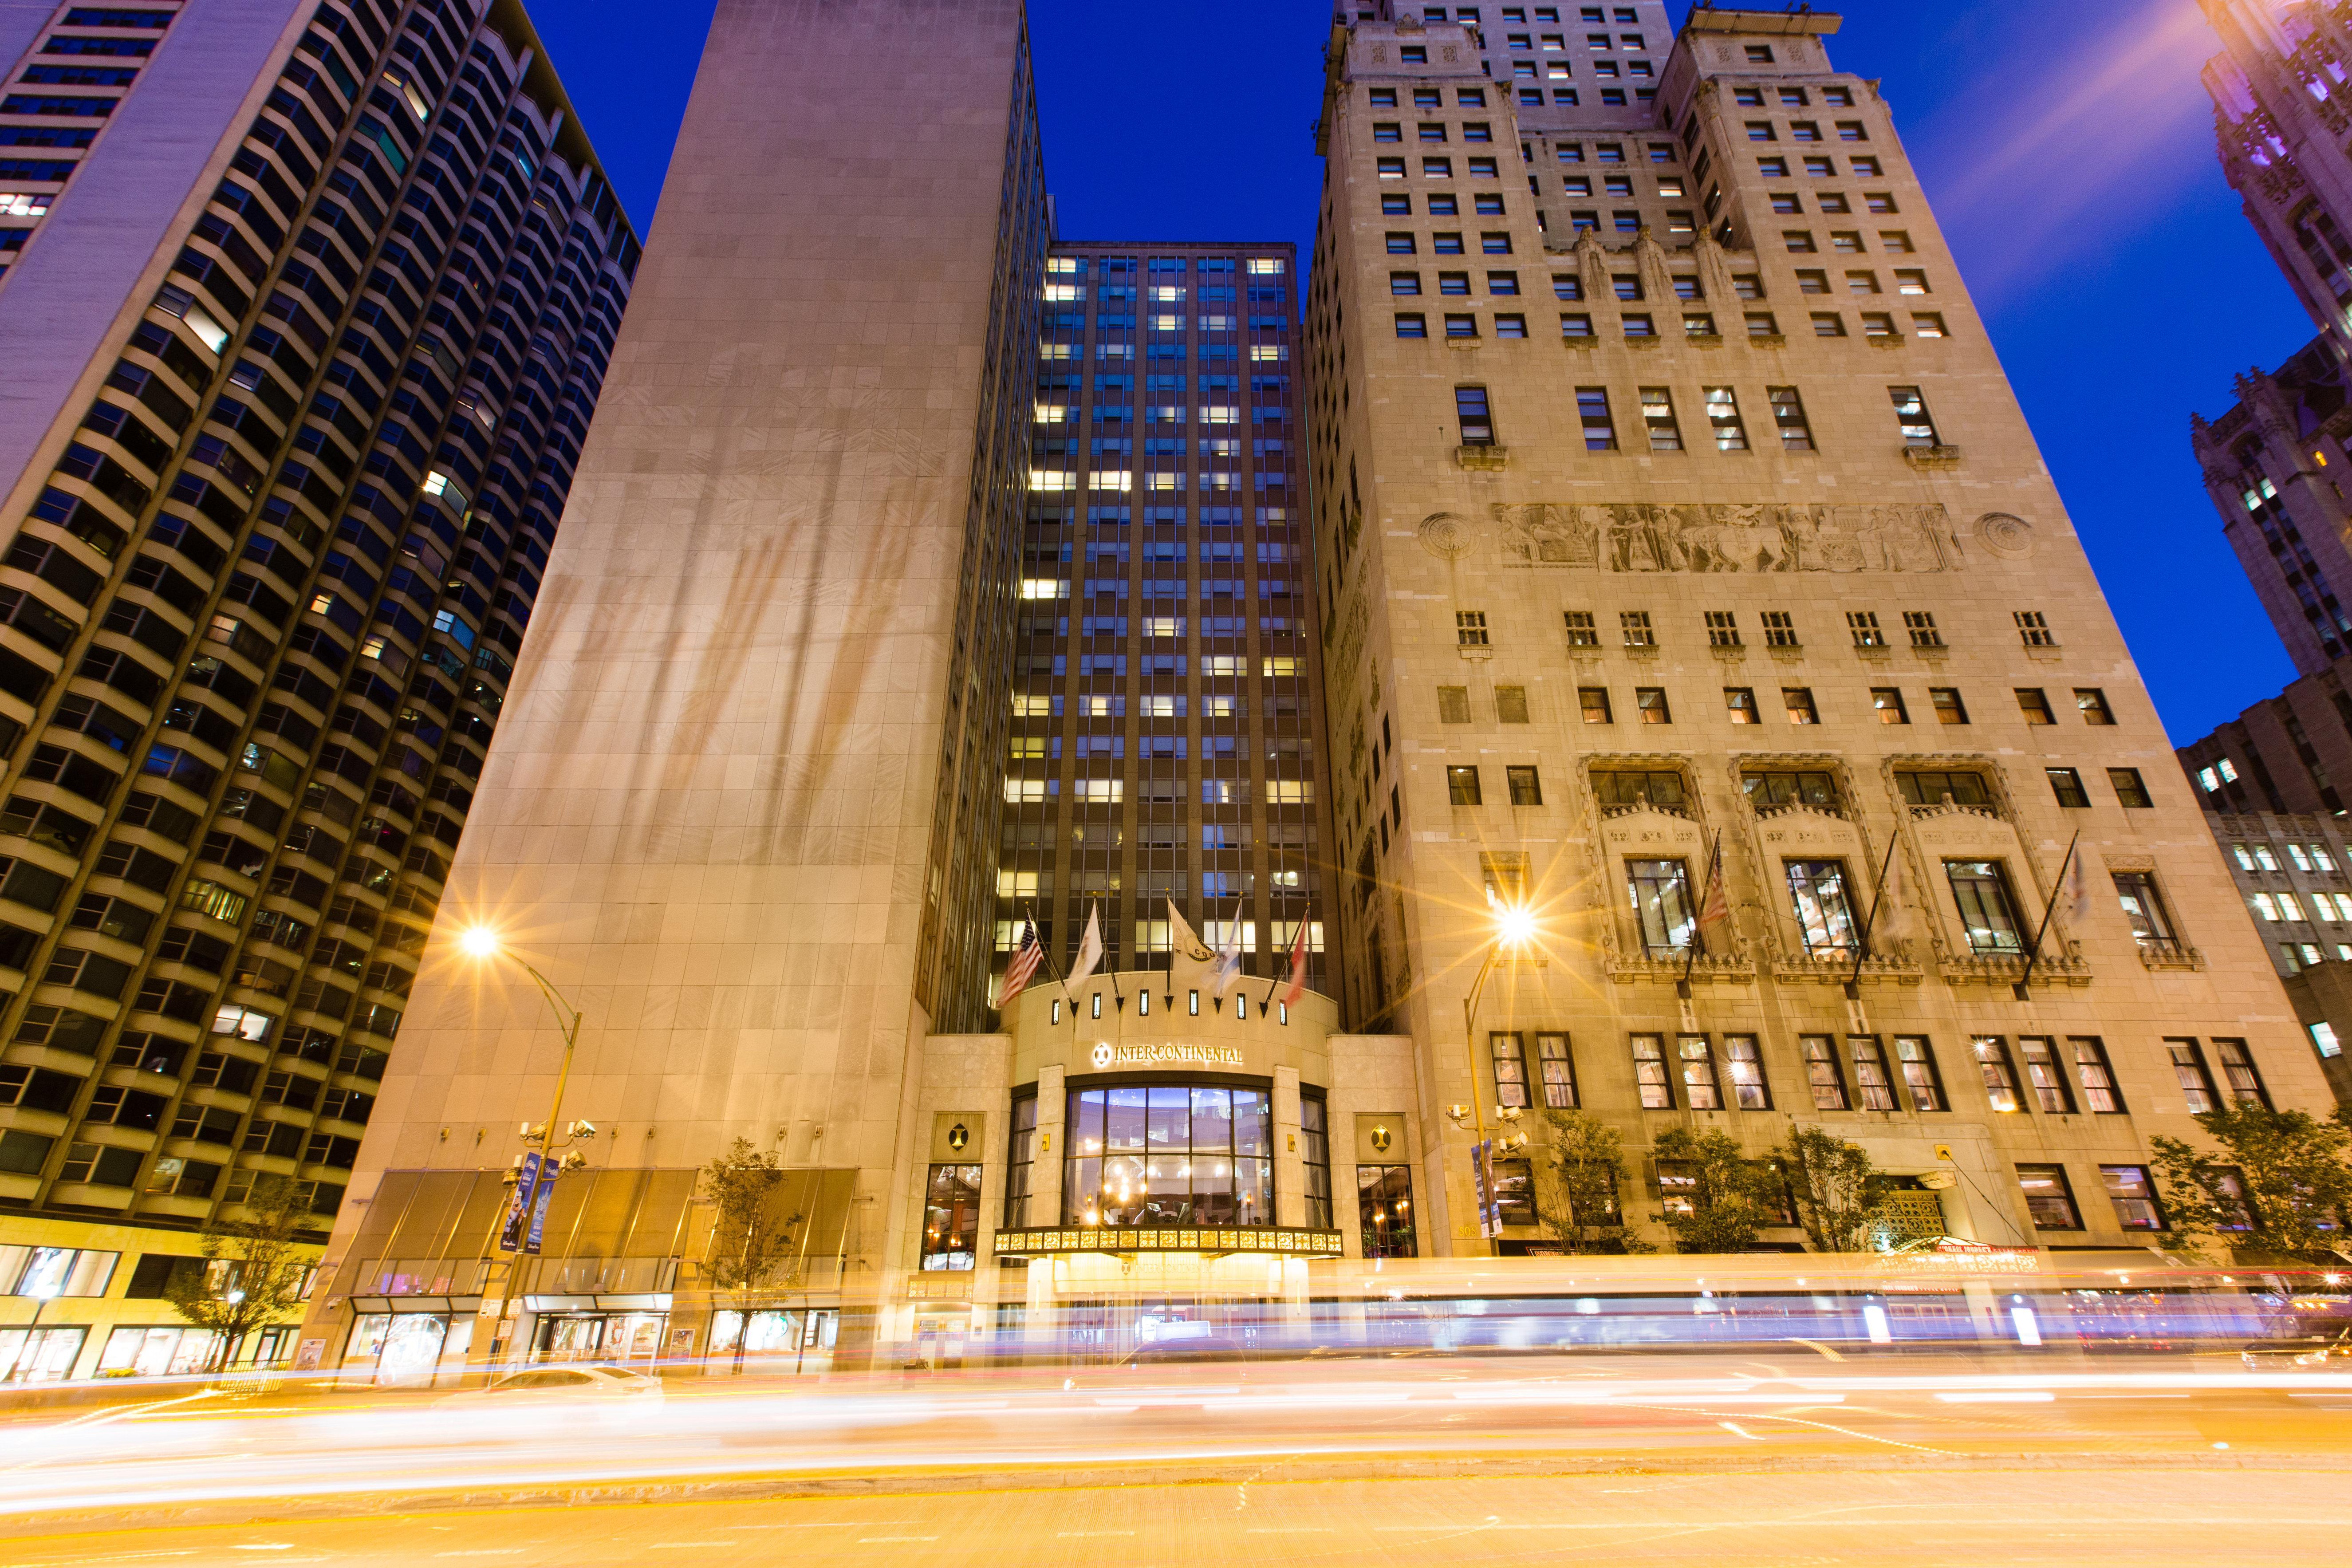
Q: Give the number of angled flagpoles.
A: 8